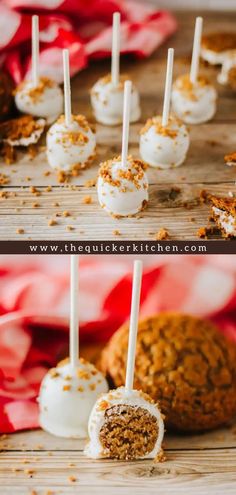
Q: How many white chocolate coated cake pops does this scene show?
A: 8